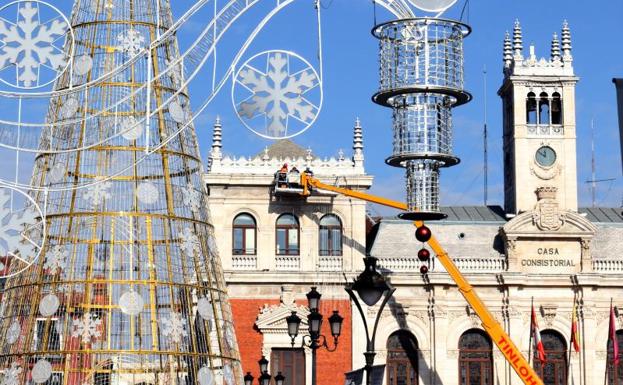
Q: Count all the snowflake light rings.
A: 3